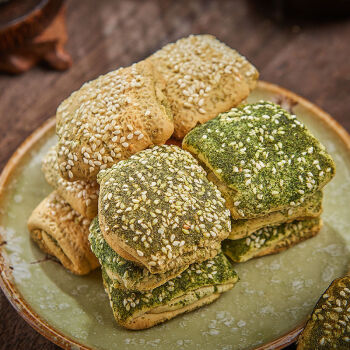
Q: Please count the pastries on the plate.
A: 10